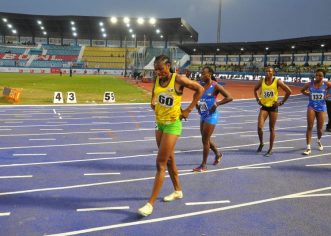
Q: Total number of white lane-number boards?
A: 3